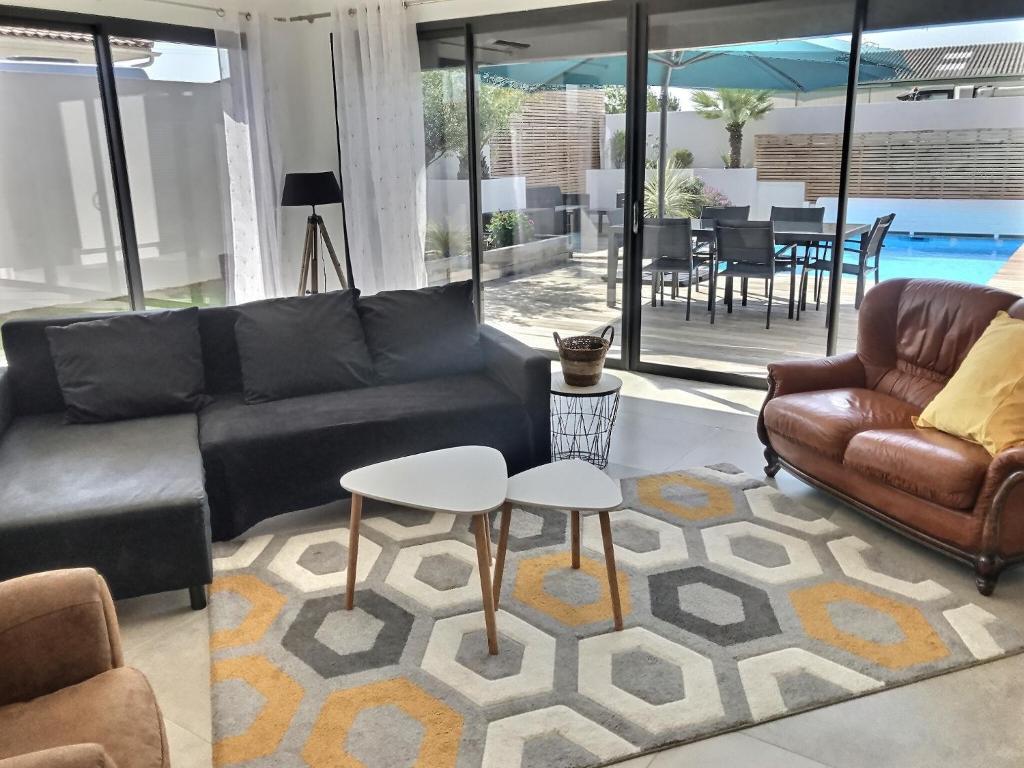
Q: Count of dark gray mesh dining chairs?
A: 5